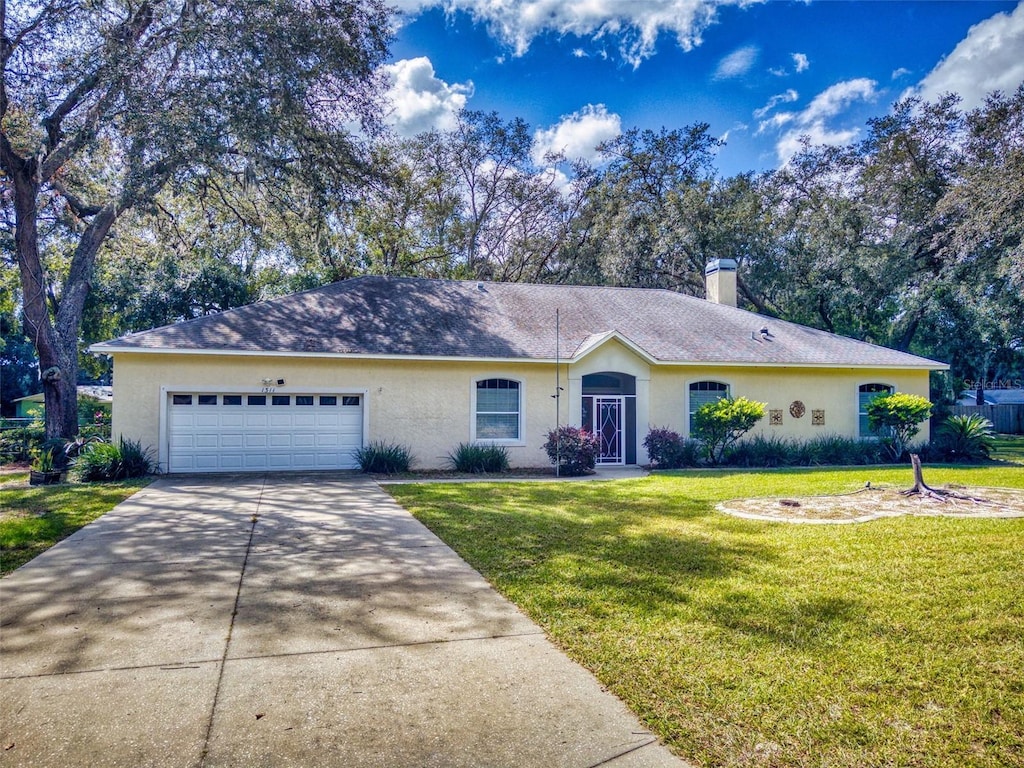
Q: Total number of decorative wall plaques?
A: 3